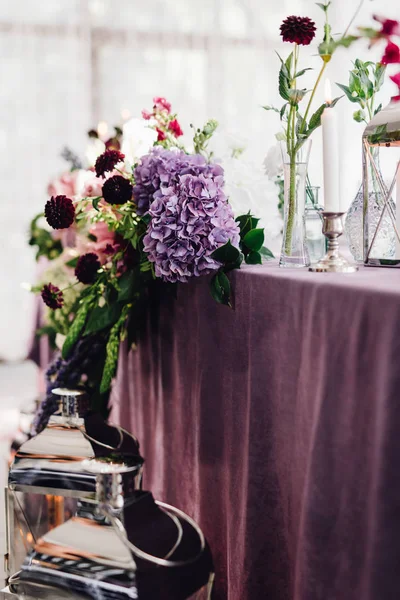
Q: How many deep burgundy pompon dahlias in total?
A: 6